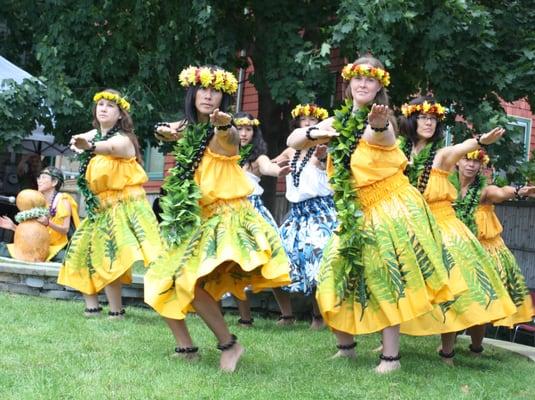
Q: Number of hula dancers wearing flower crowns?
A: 7